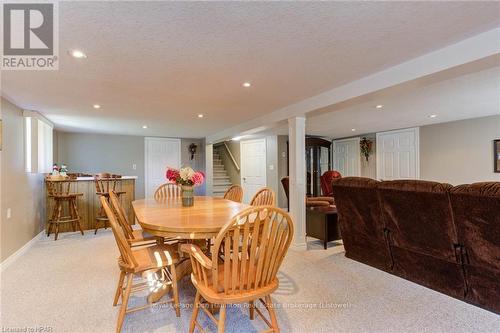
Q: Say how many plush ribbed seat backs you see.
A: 3